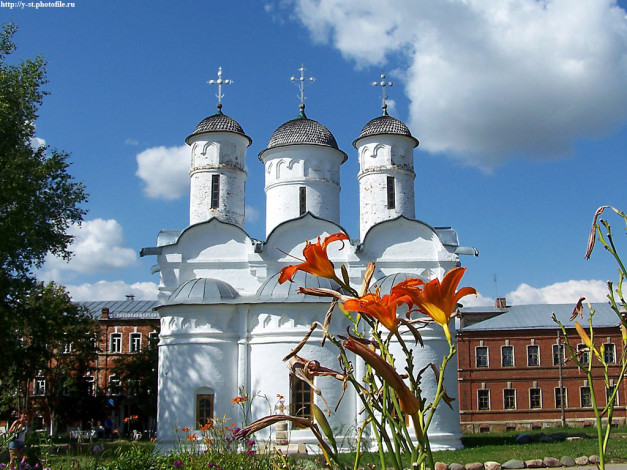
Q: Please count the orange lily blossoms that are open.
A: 3